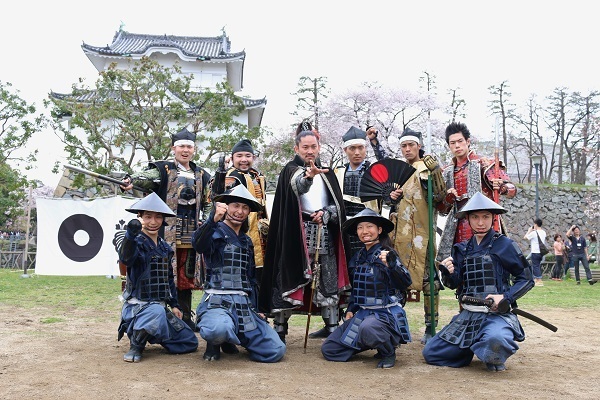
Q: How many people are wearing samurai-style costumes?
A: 10